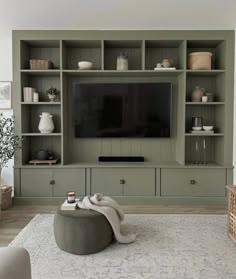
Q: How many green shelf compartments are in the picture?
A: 11